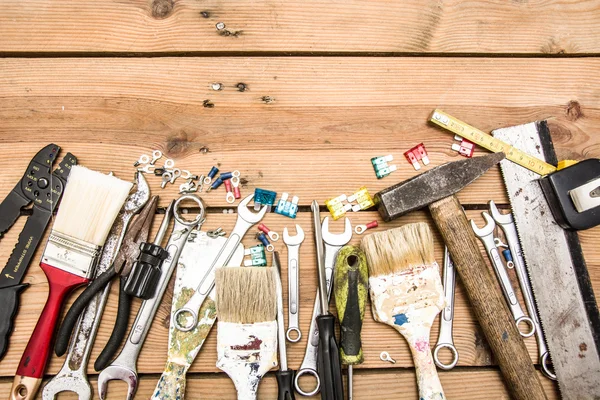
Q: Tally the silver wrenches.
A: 8